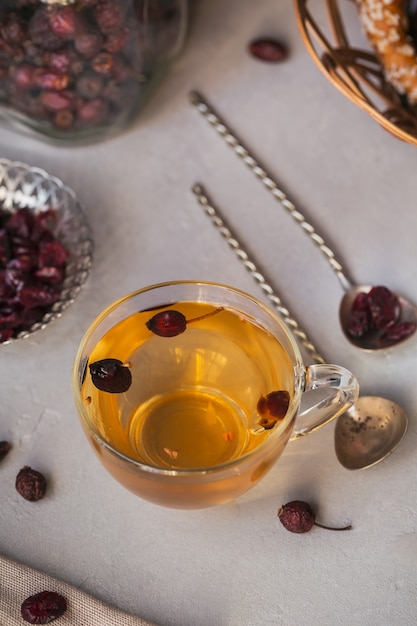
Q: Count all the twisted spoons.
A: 2